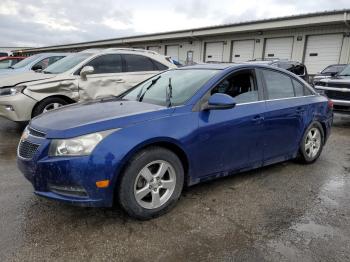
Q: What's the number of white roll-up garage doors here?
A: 6